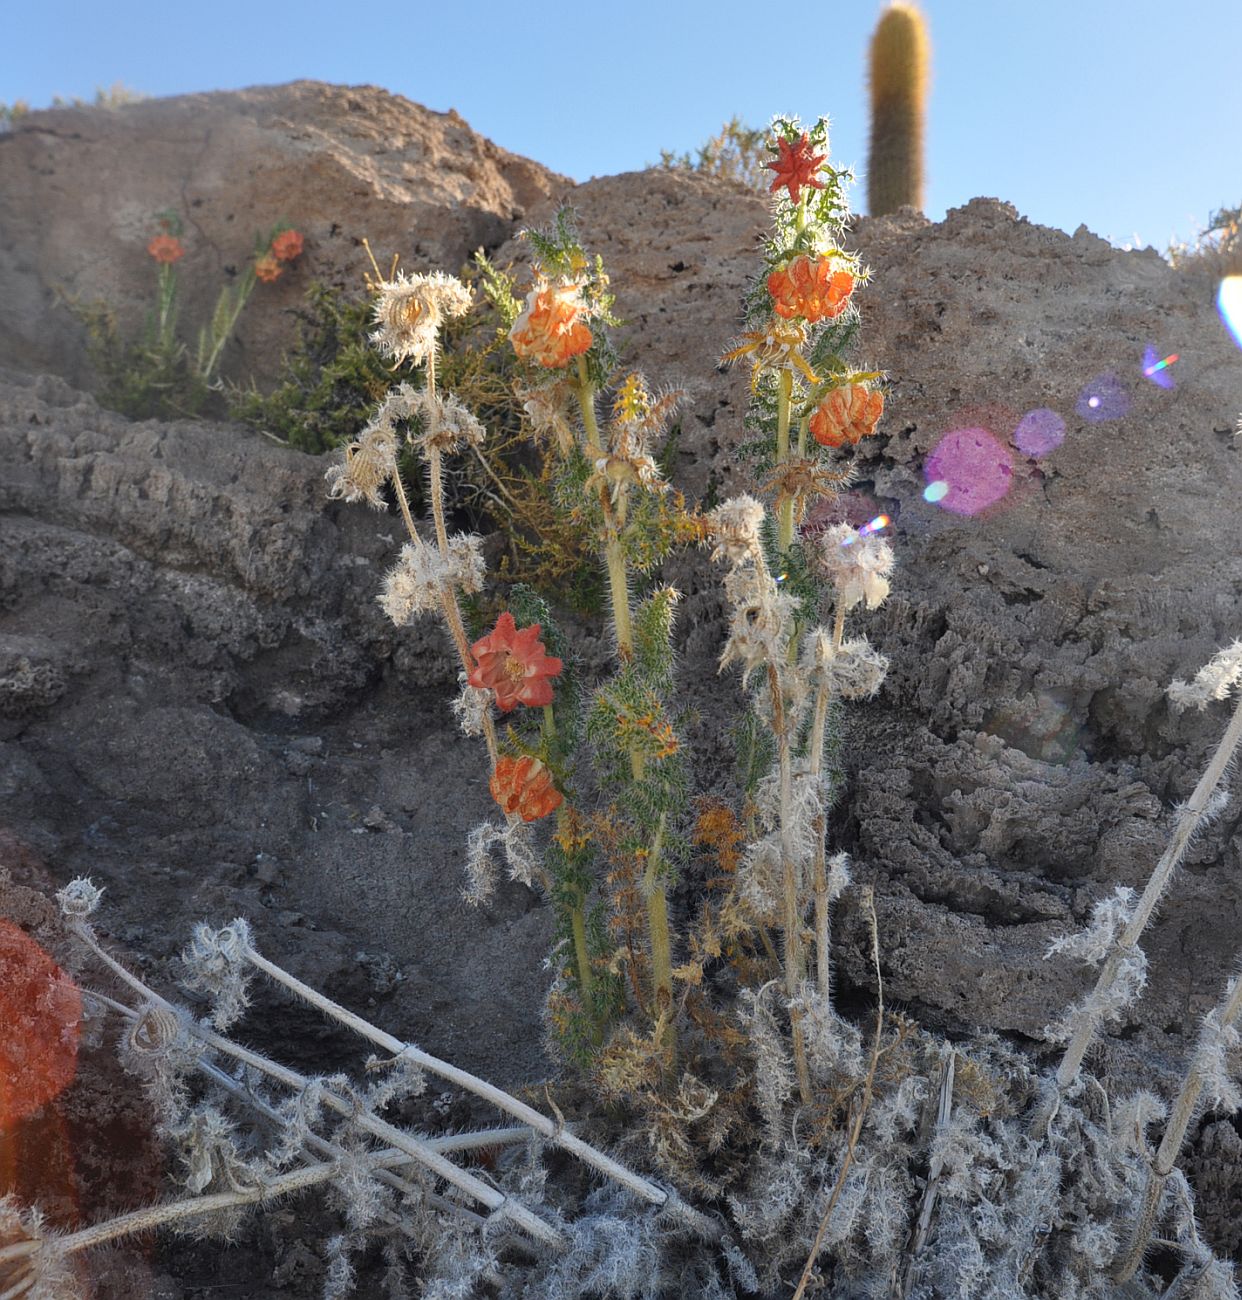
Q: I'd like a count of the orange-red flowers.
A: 9